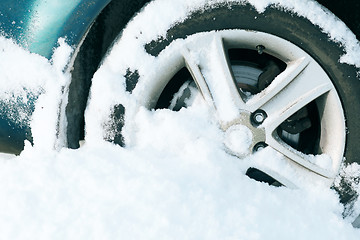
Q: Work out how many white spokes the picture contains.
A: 3